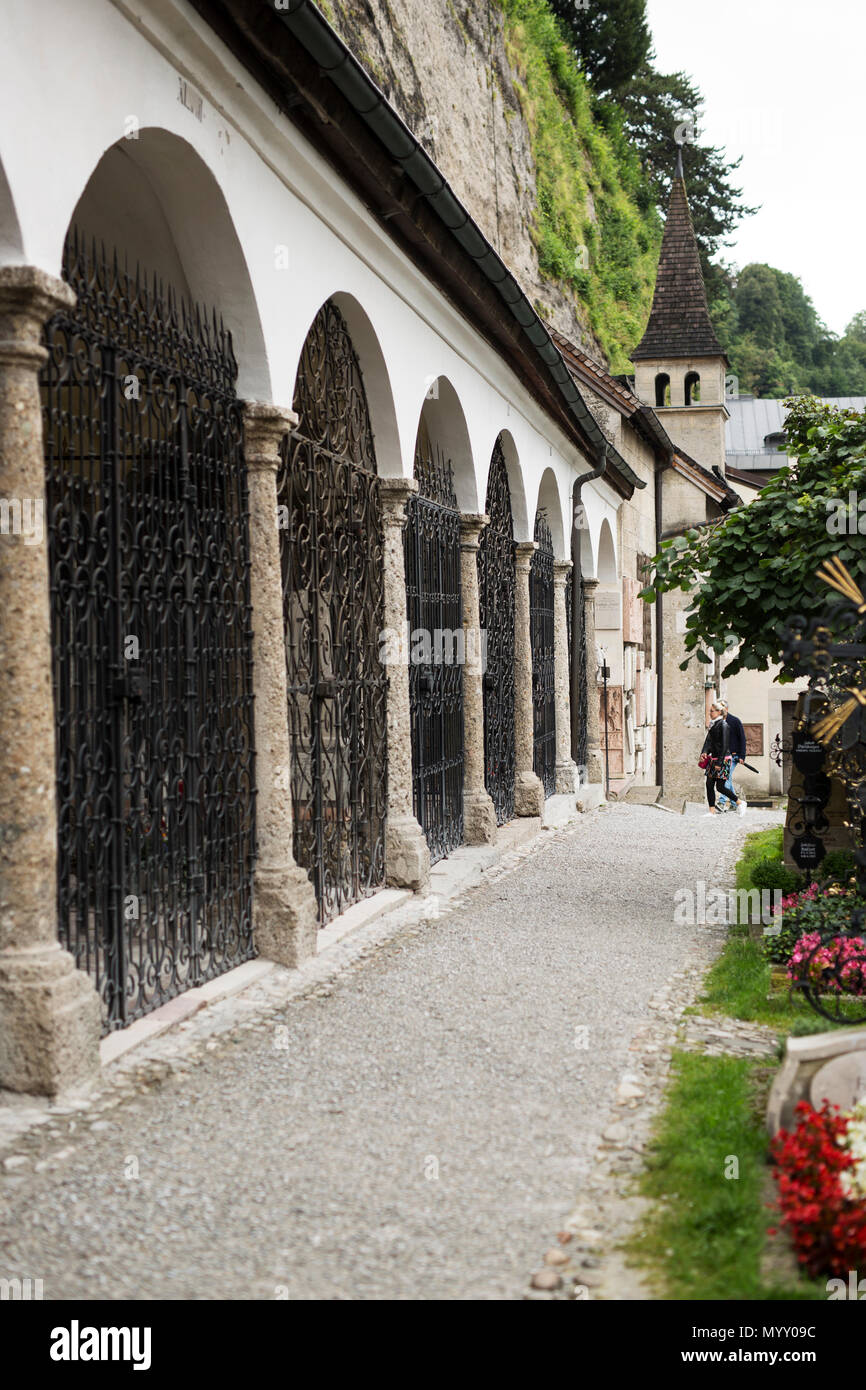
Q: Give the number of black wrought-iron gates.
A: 6